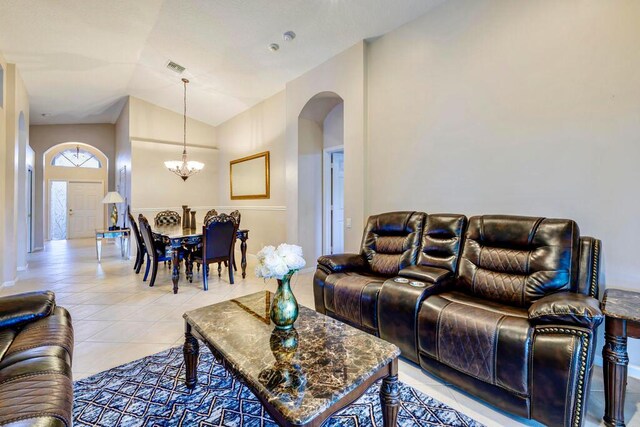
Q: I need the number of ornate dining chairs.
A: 6